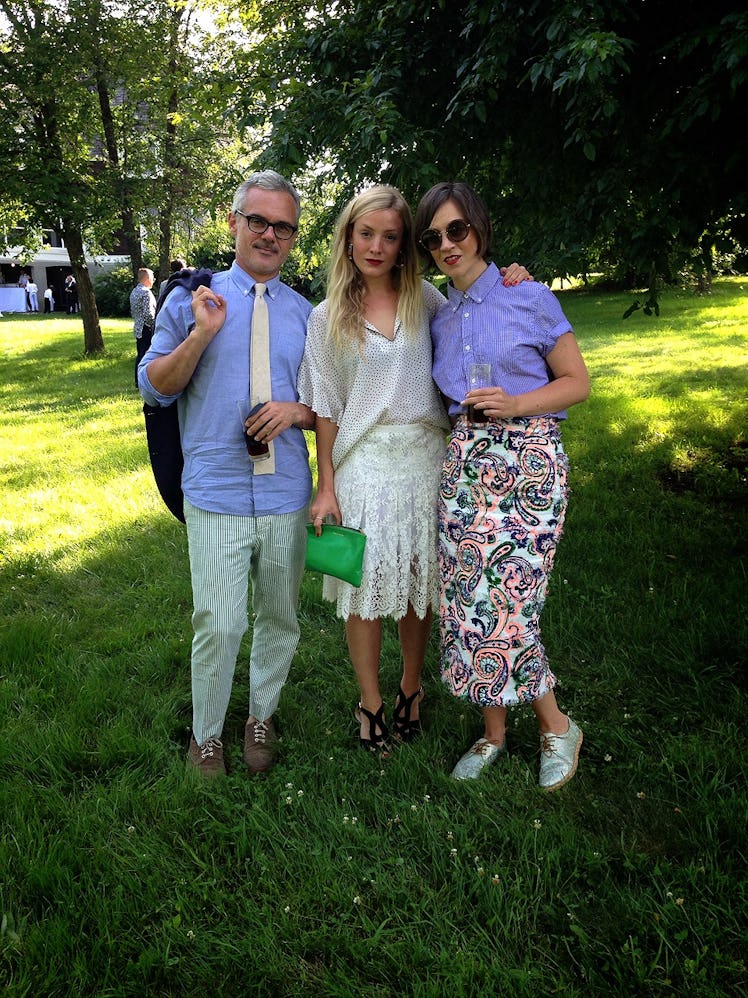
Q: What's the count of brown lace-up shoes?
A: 2